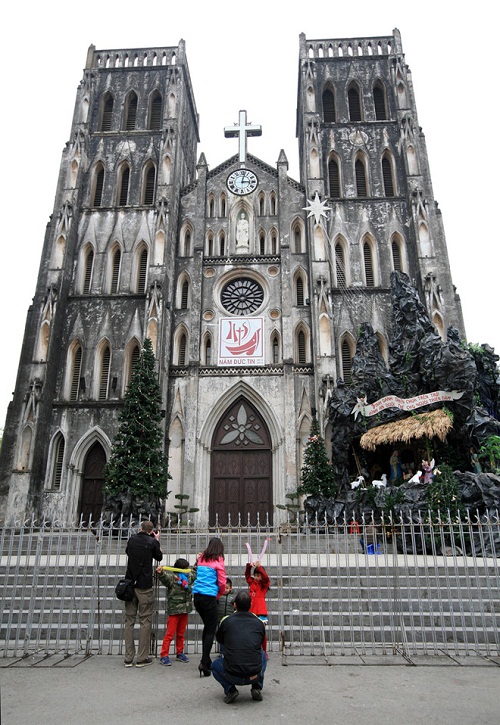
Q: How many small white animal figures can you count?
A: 3